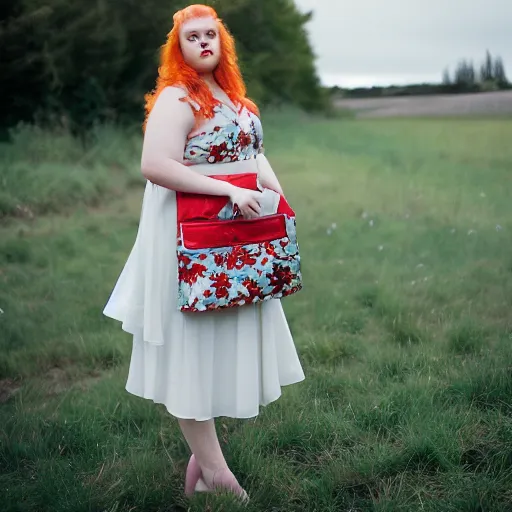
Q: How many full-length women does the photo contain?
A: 1